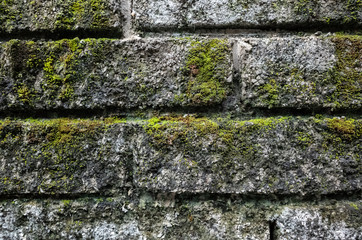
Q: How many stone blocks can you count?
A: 8